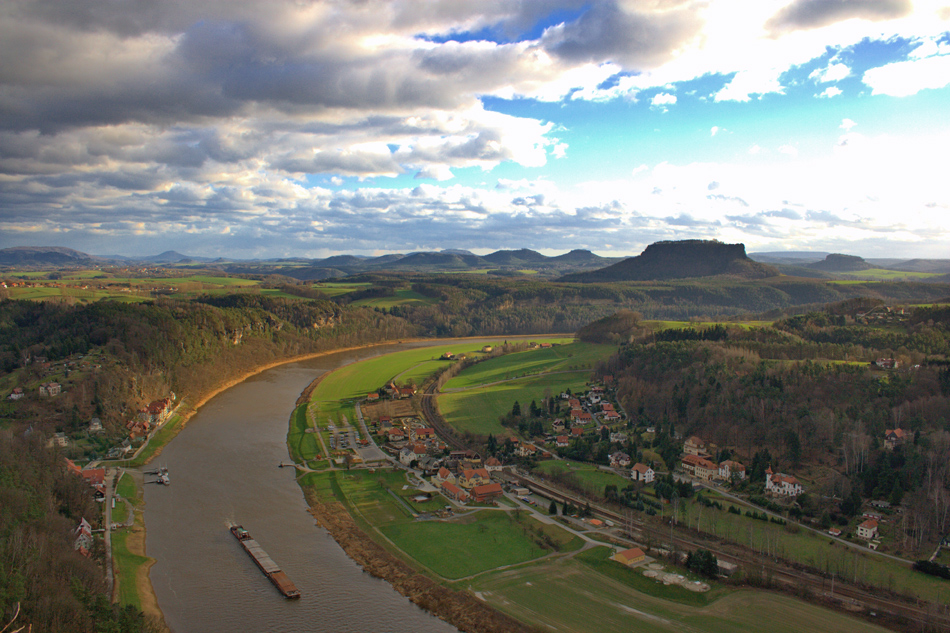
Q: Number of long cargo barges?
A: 1